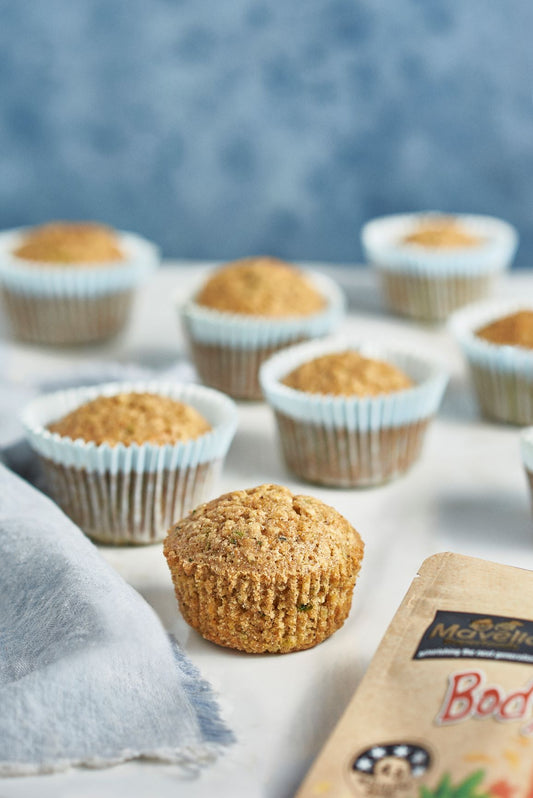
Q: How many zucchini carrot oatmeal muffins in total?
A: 8